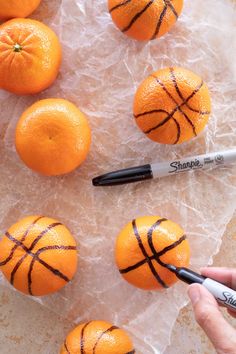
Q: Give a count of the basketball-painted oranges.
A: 5